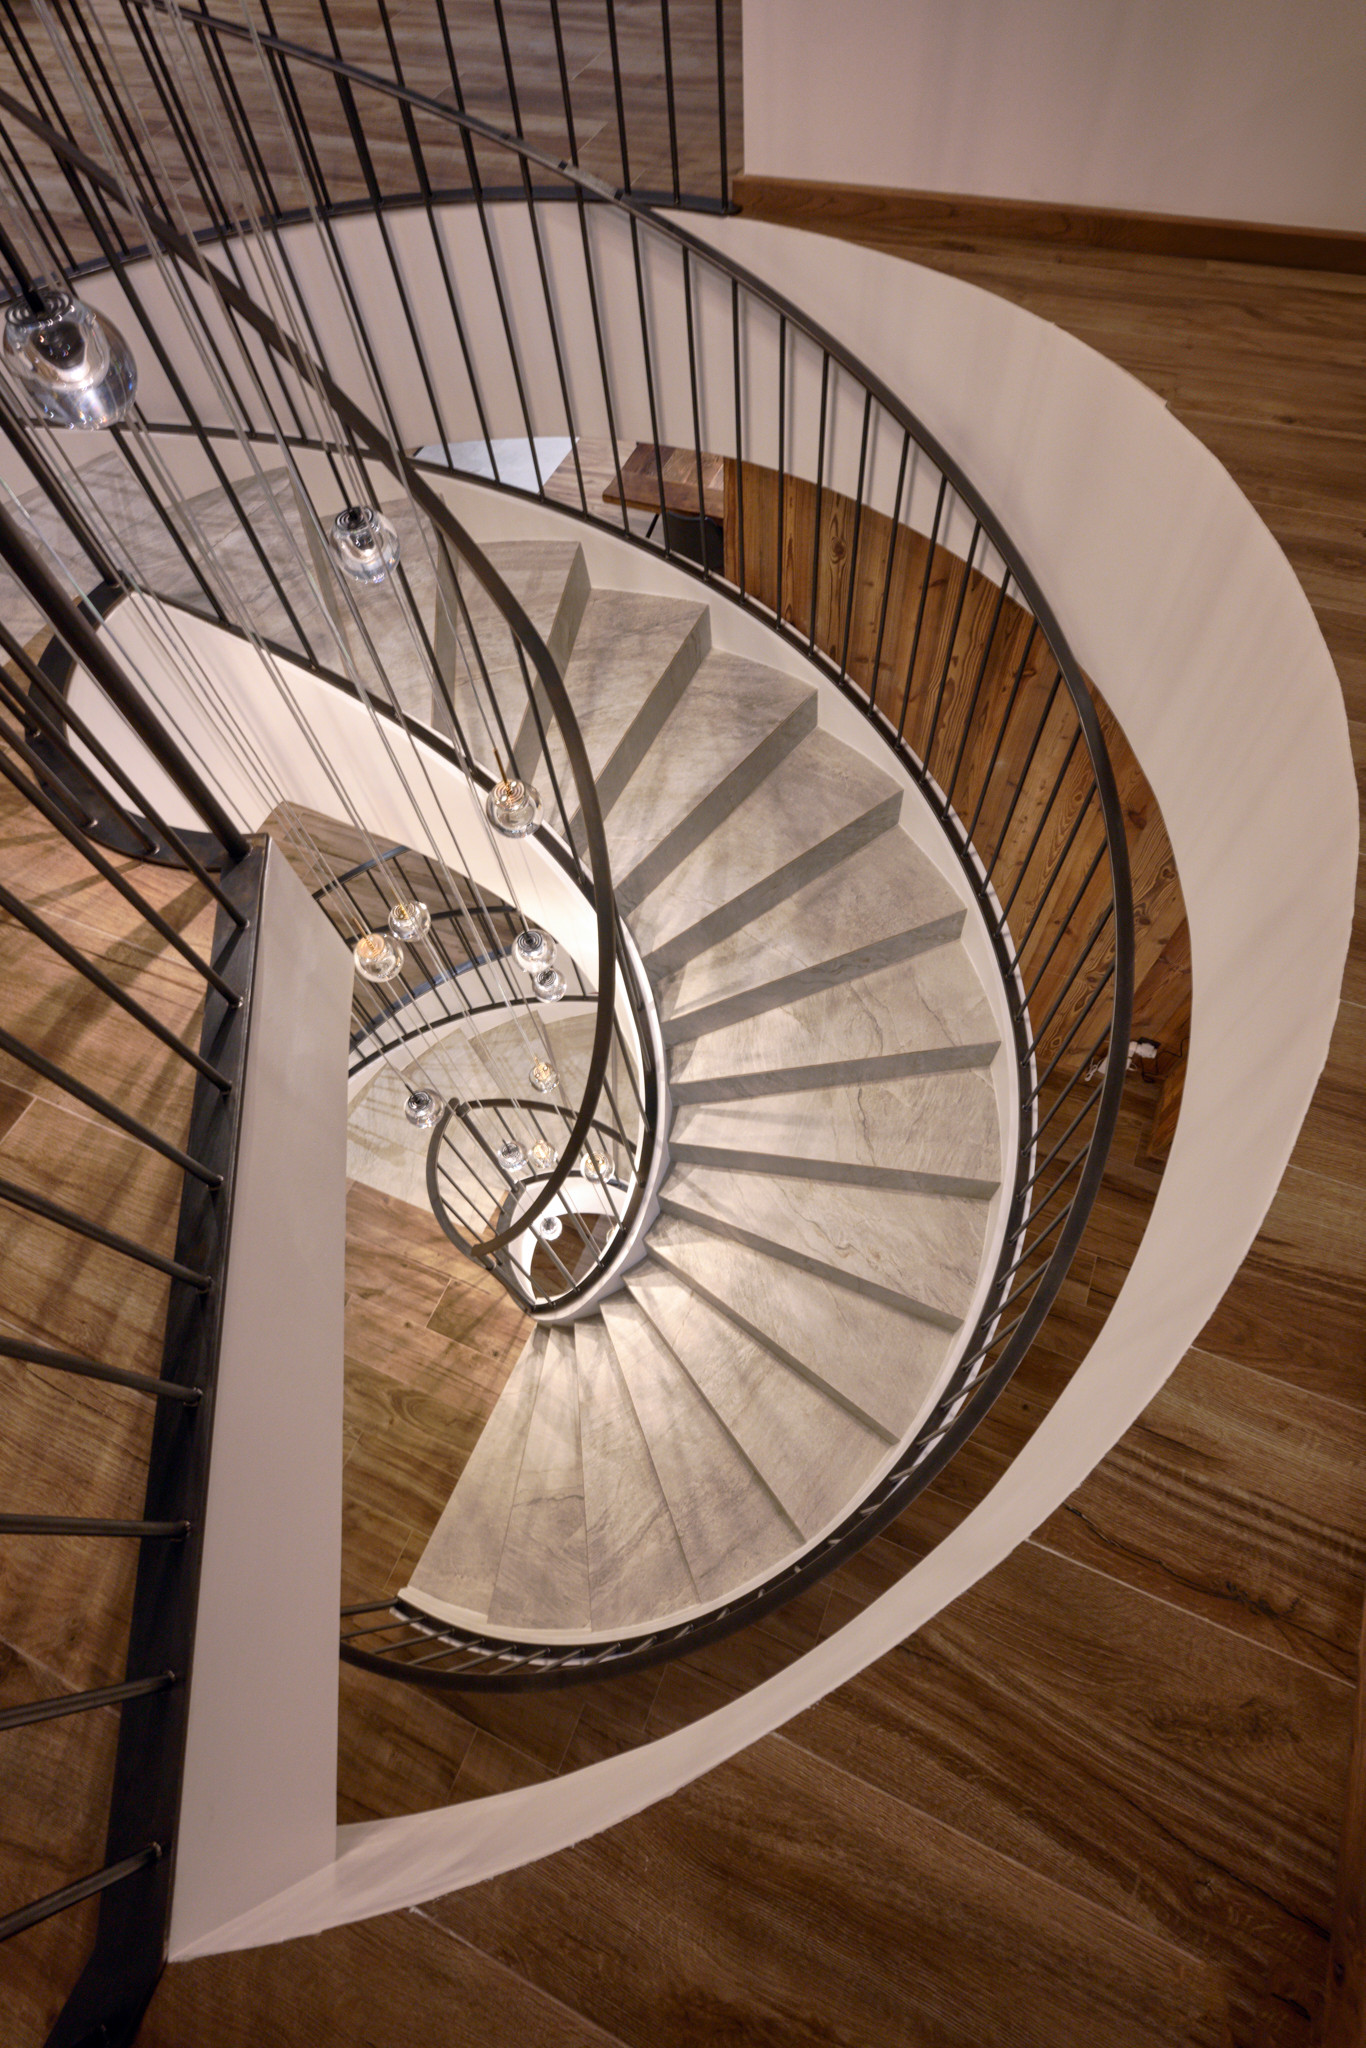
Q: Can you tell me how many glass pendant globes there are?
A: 13